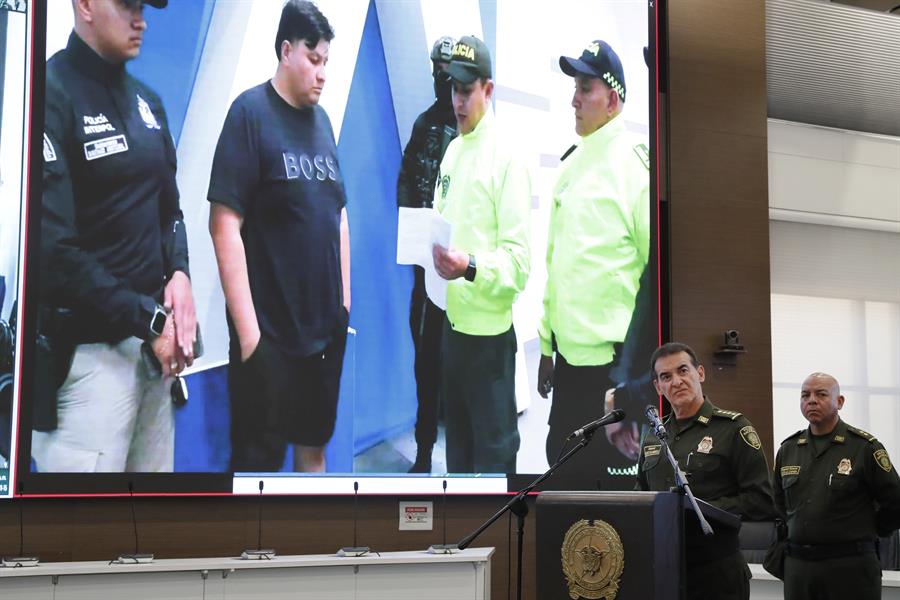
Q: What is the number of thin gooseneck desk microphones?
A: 5